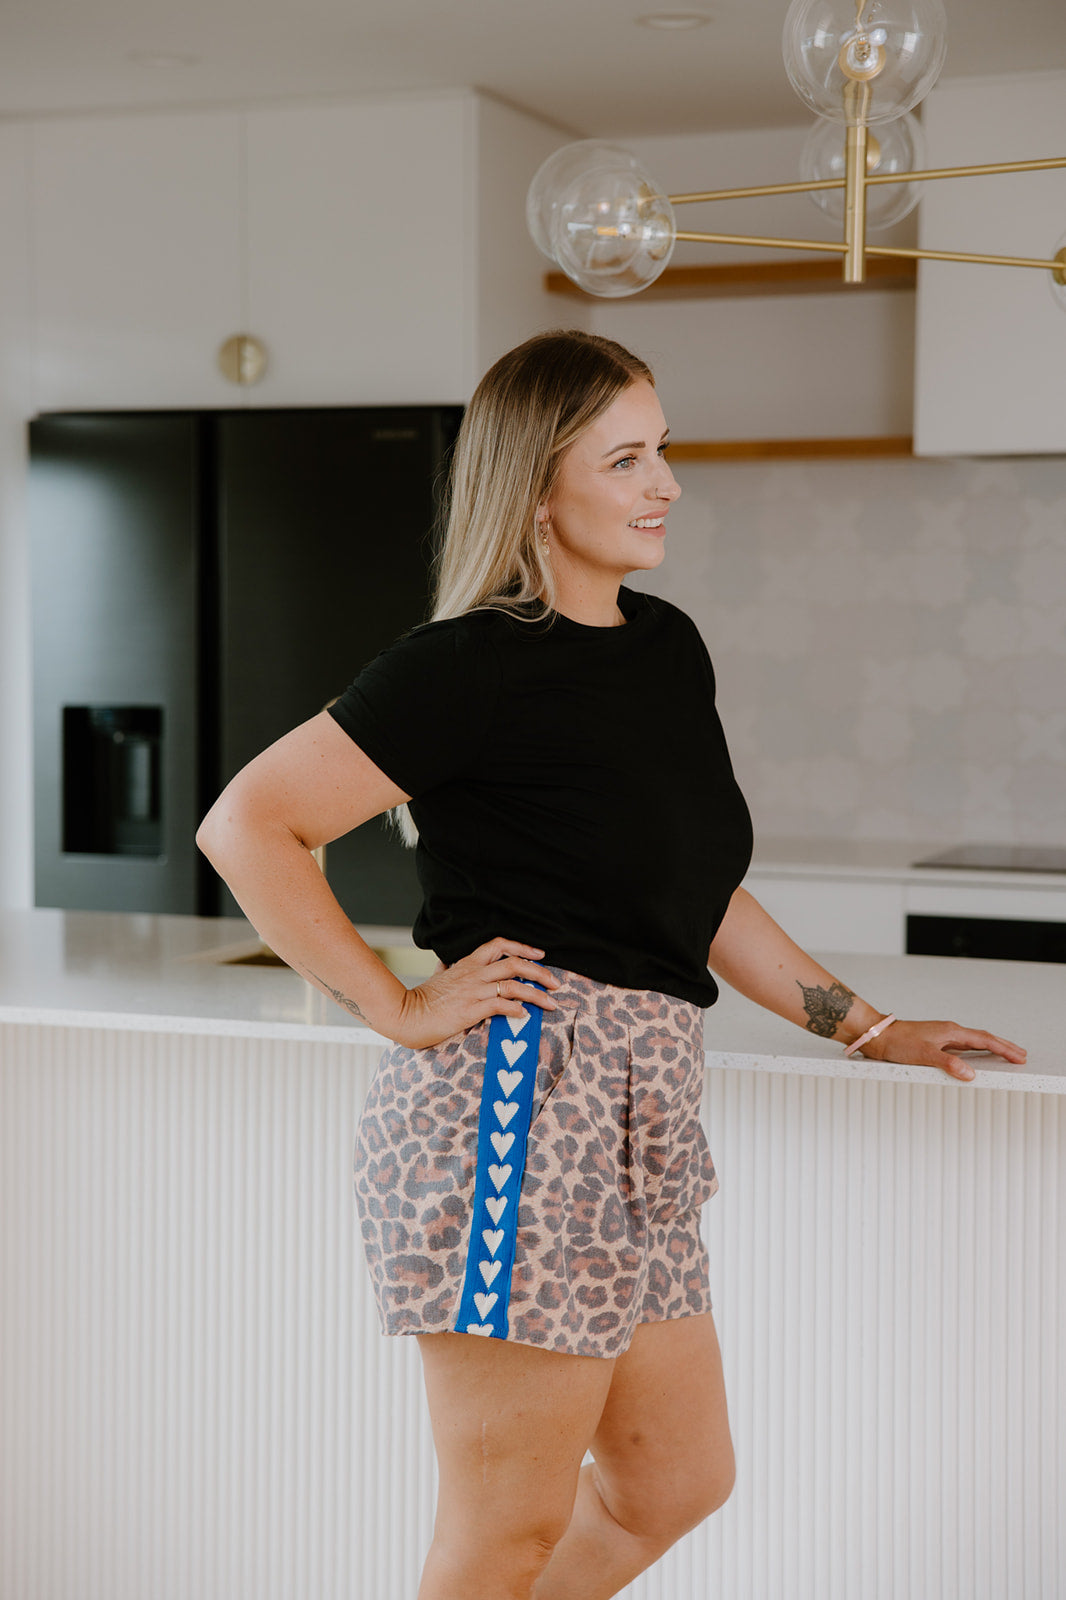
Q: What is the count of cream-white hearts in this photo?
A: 11